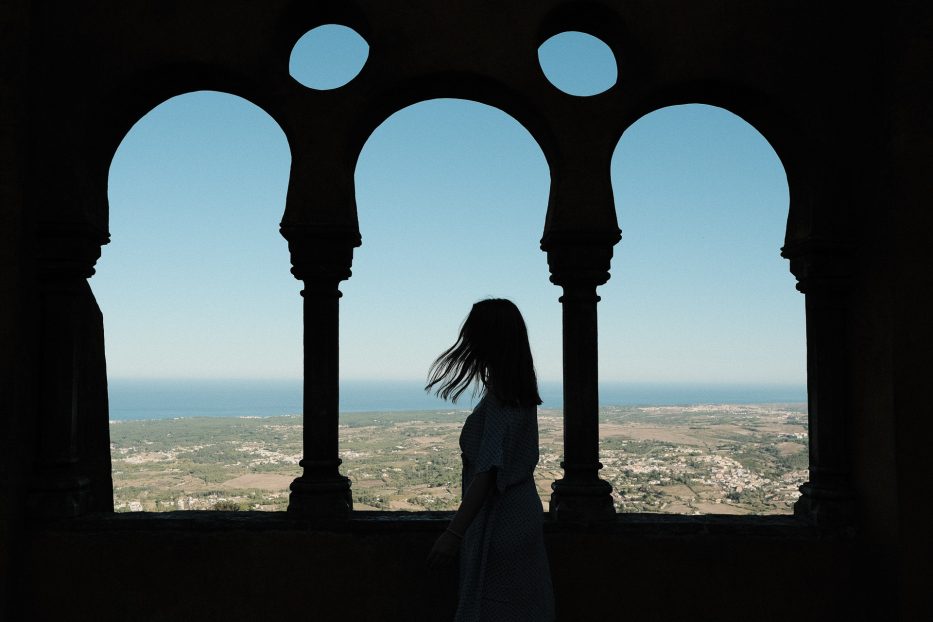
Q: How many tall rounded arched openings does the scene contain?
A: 3